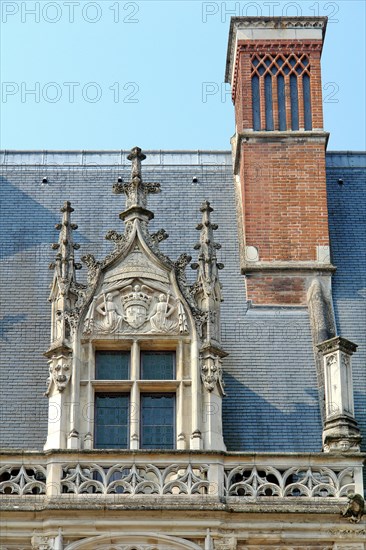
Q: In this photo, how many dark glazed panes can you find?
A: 4